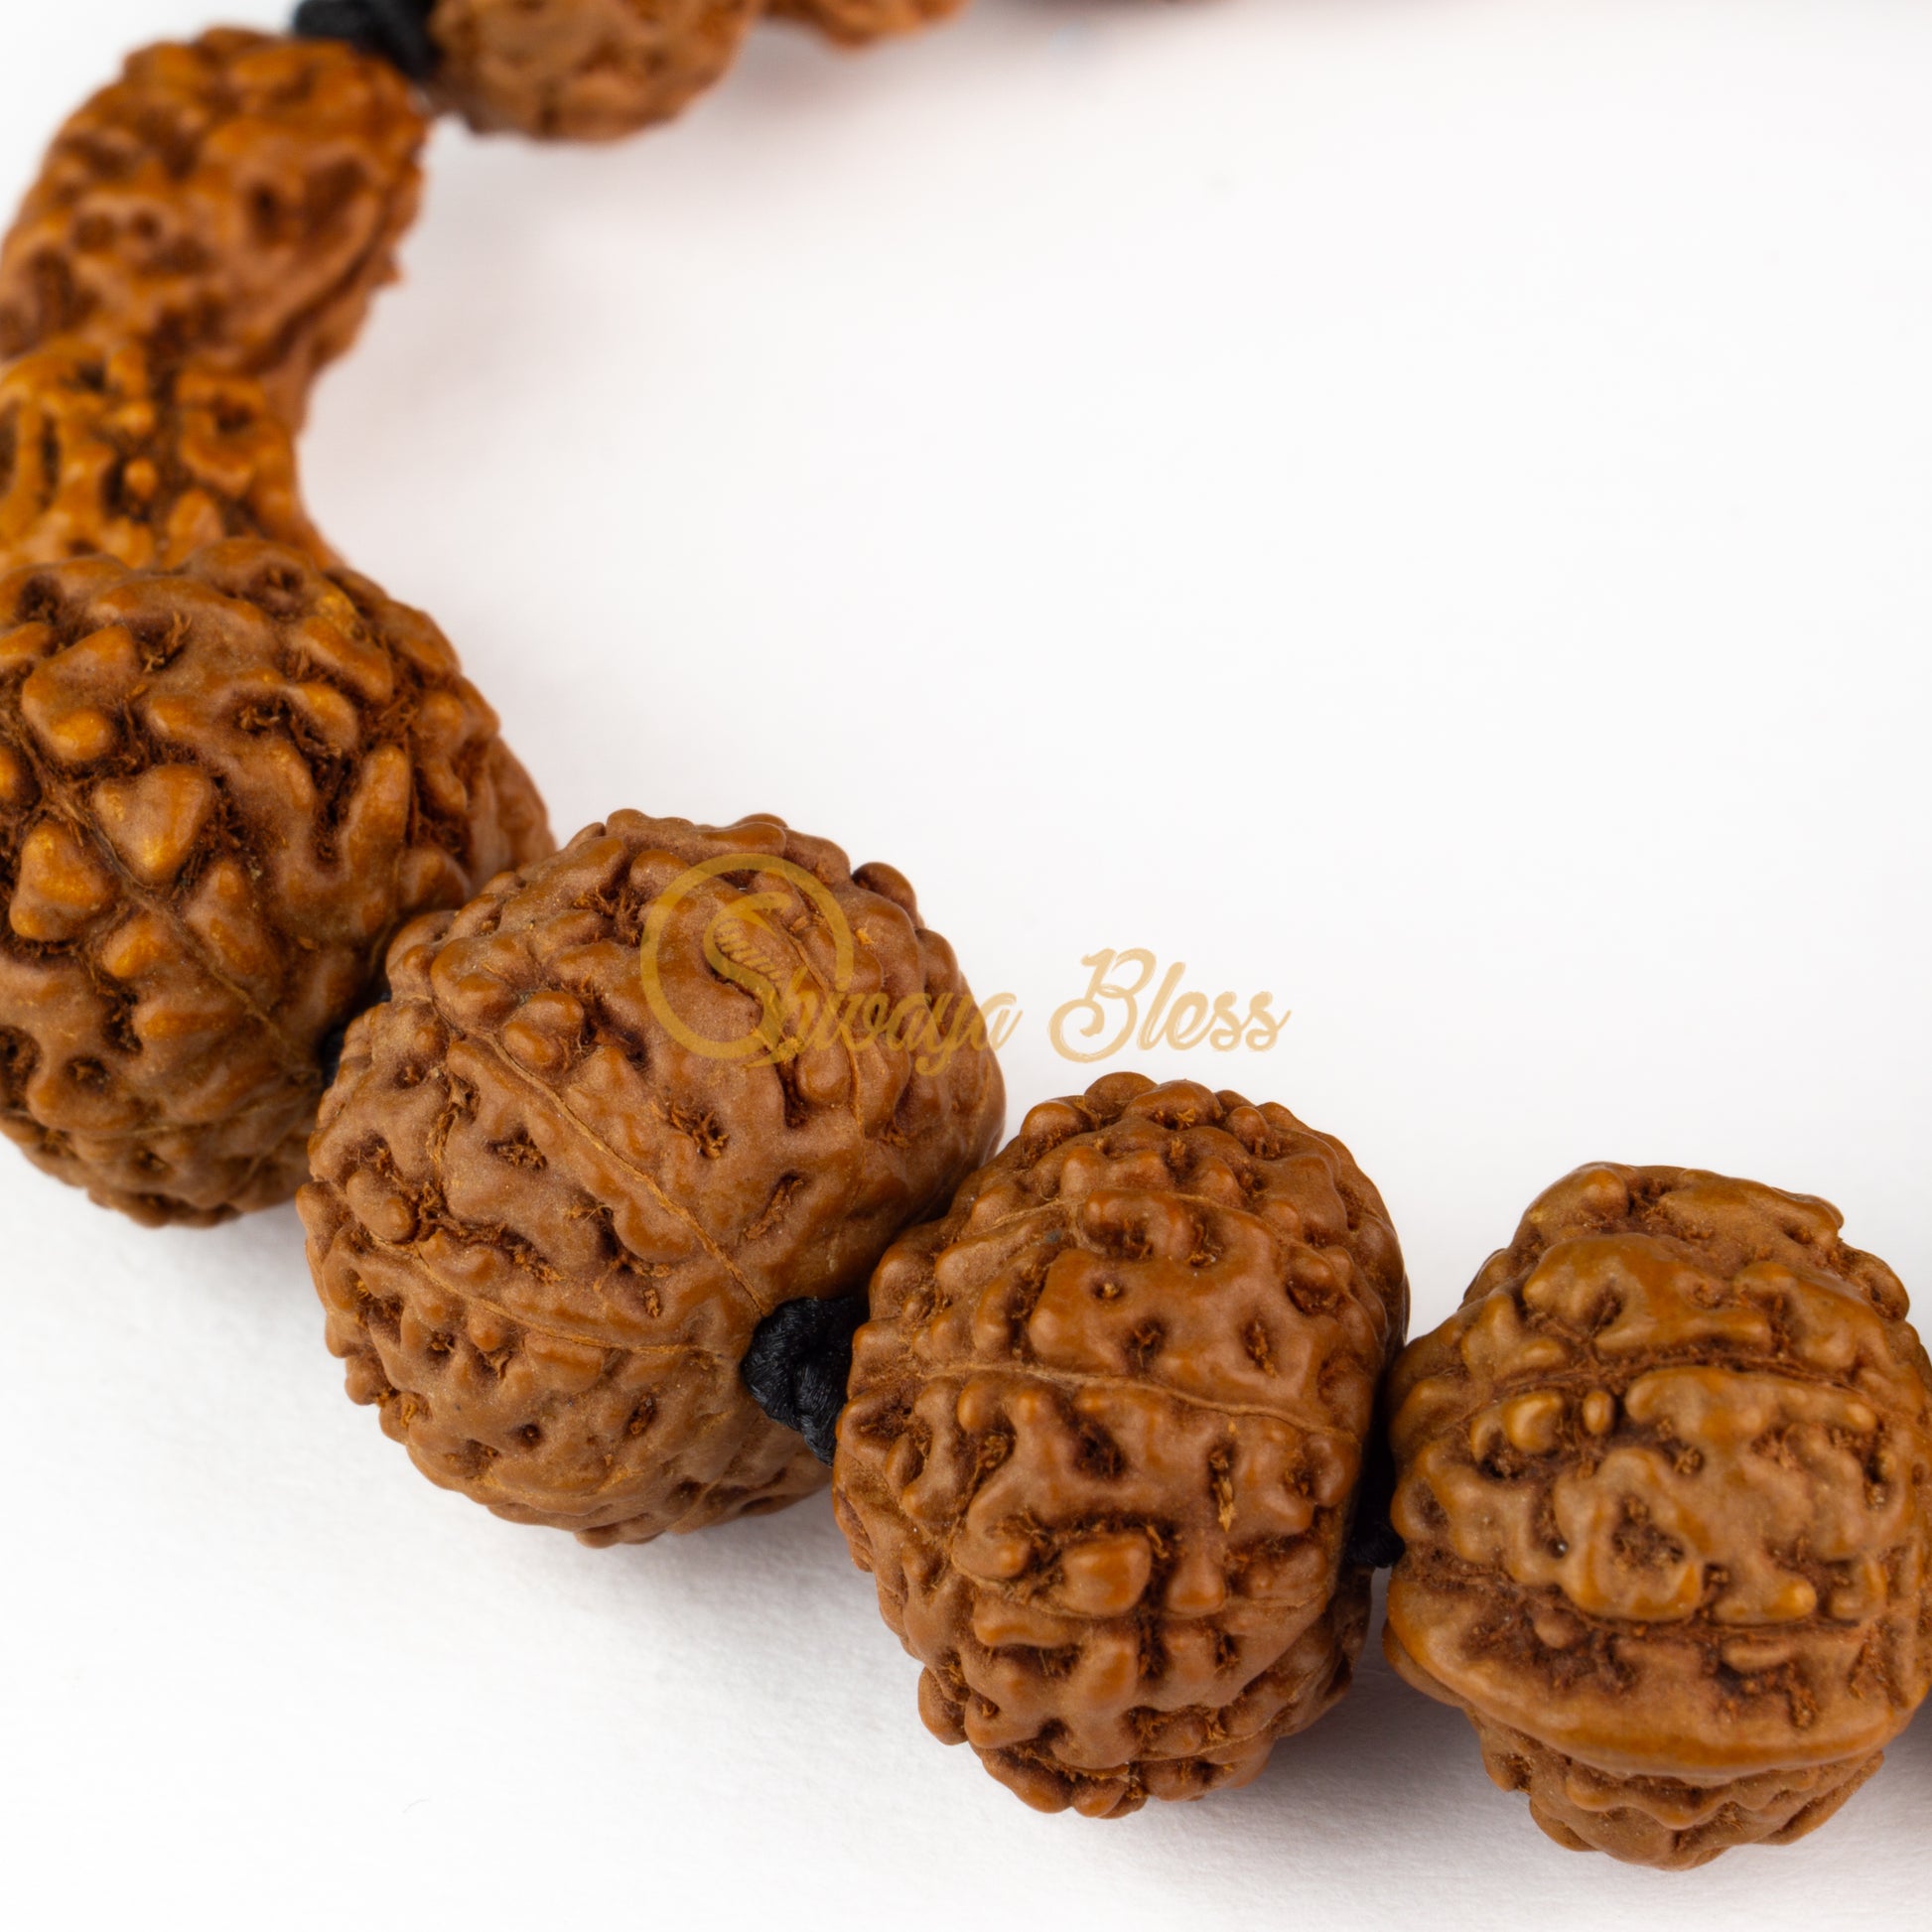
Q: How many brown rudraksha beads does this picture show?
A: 8